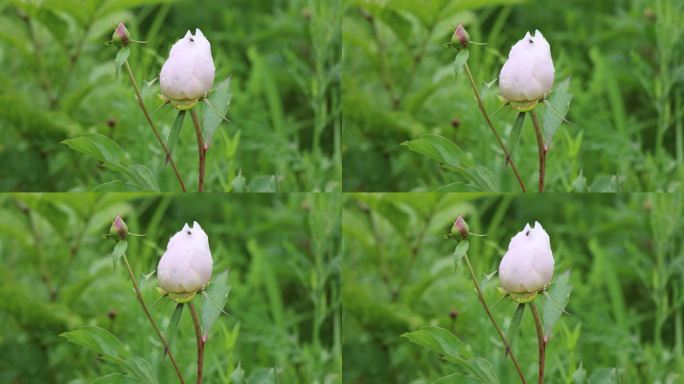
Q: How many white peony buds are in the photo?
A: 4